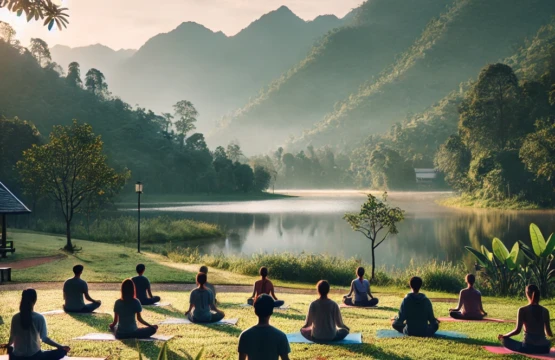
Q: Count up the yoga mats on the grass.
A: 11